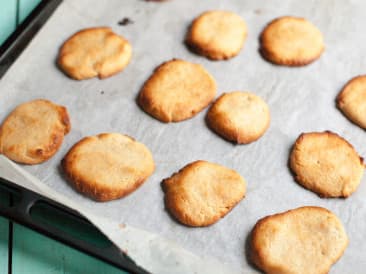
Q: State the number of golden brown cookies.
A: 11